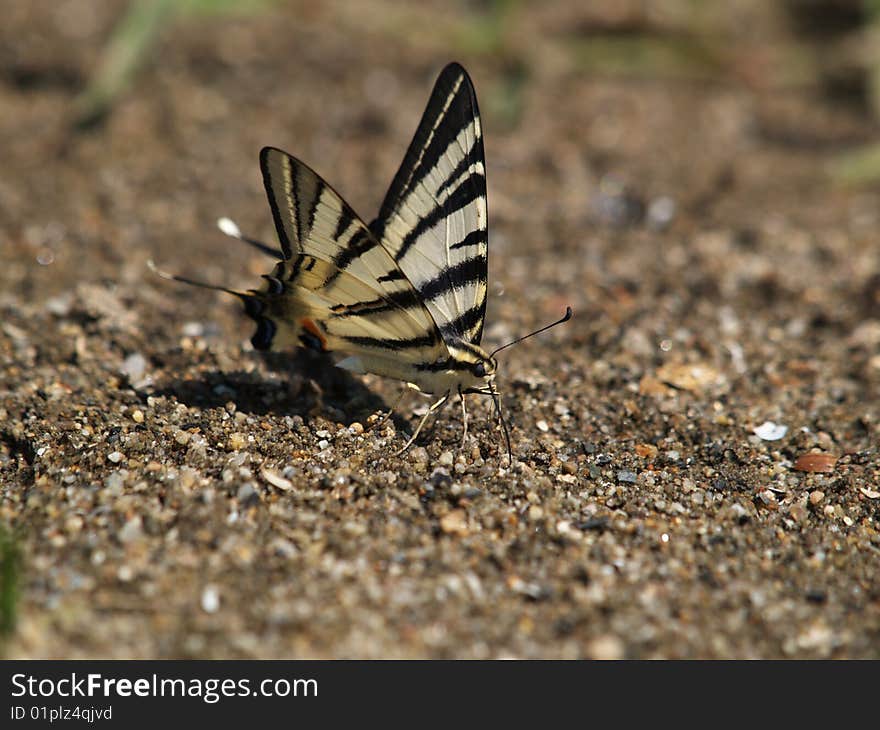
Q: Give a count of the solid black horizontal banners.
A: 1